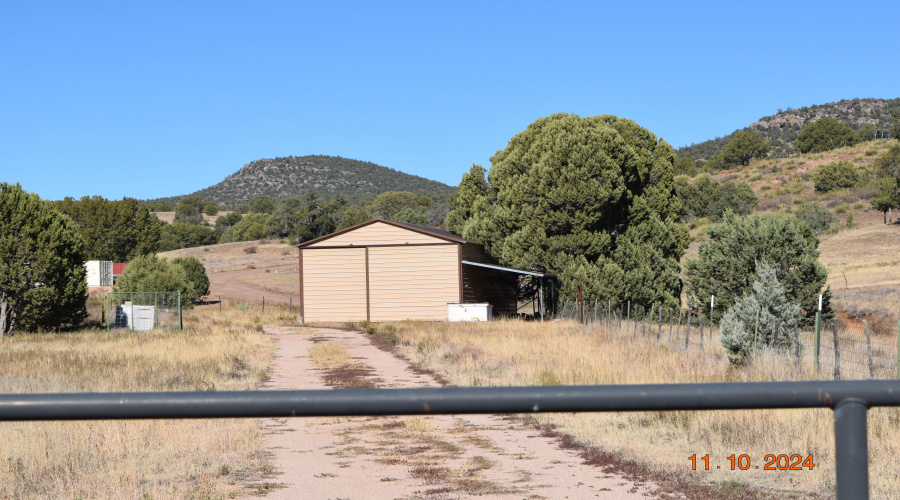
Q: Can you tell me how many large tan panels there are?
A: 2